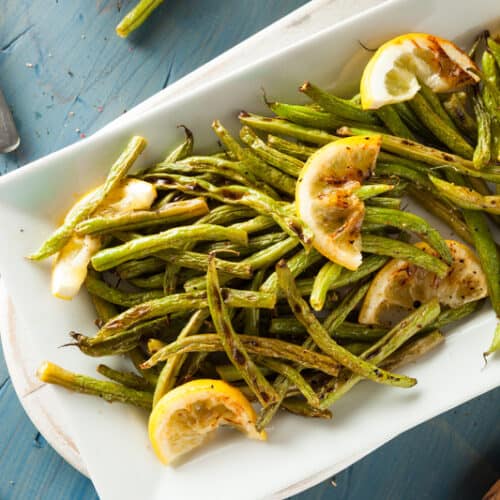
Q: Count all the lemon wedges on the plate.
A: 5